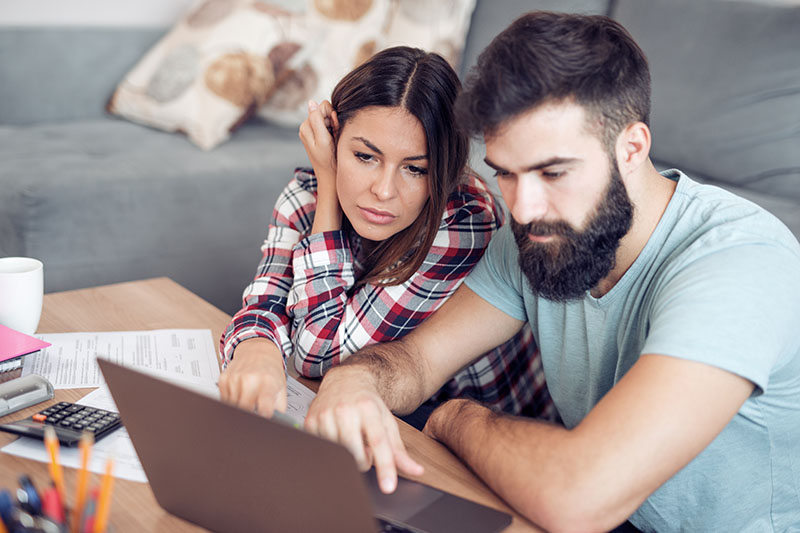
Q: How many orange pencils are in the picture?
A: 3